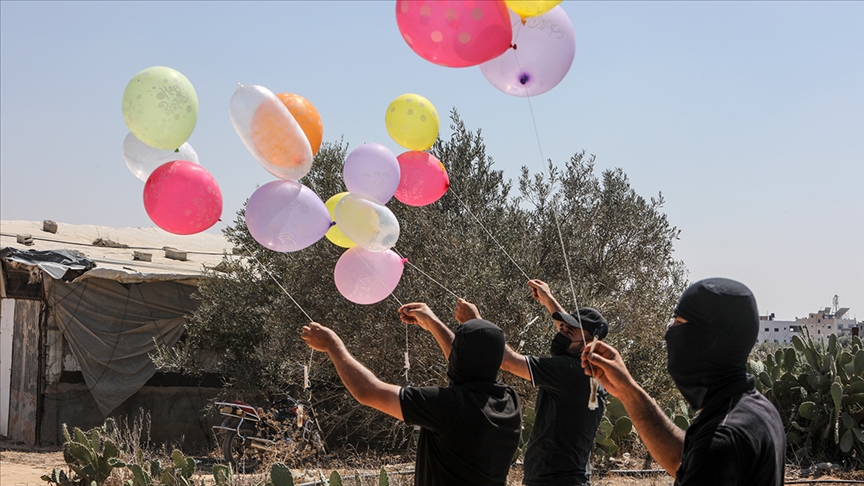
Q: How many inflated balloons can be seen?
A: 15